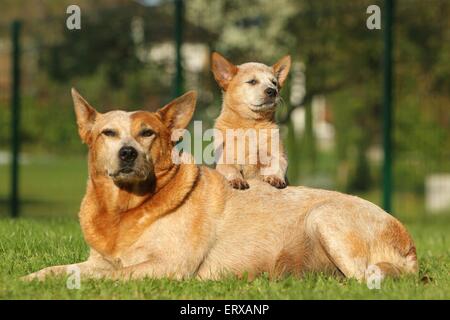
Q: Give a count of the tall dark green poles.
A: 3